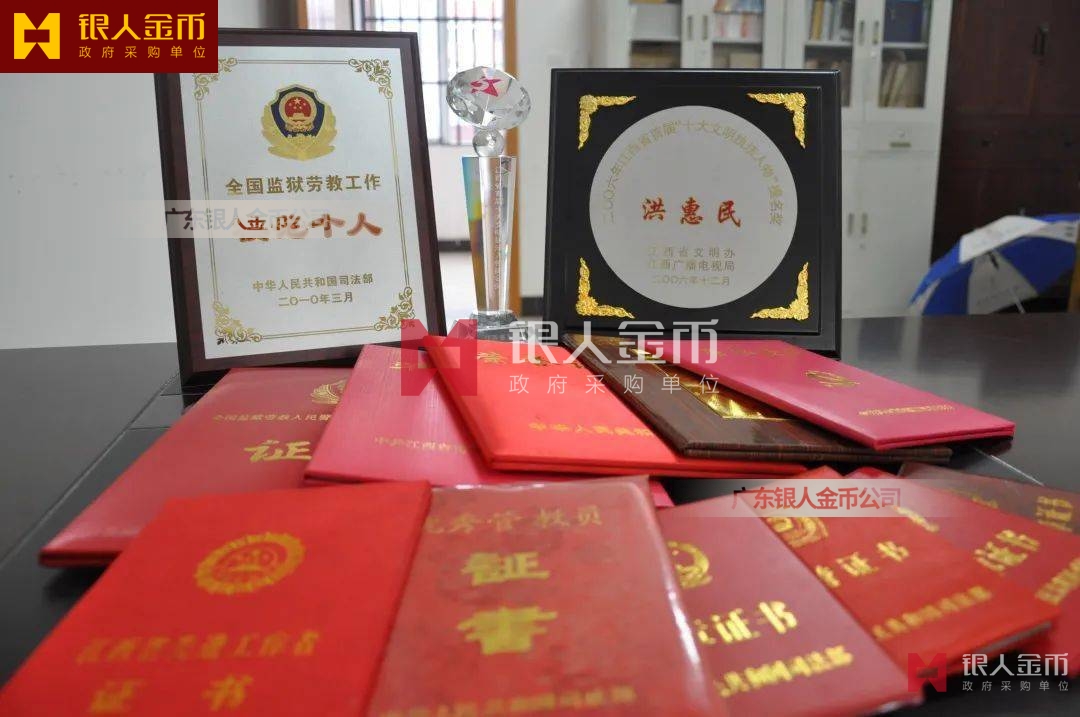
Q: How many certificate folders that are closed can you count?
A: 11